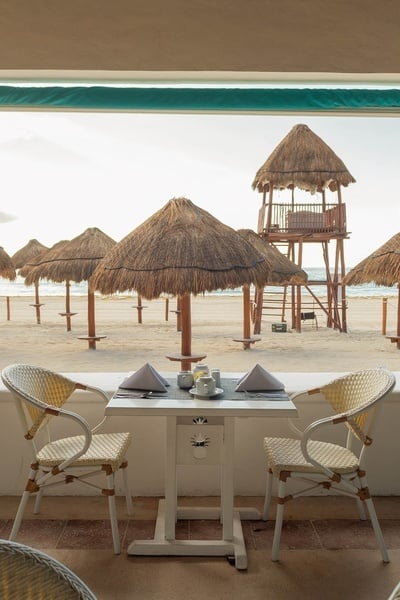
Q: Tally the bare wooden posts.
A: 3